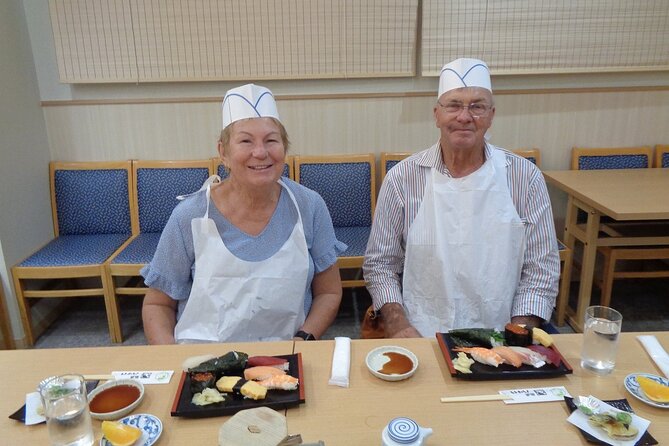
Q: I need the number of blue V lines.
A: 2